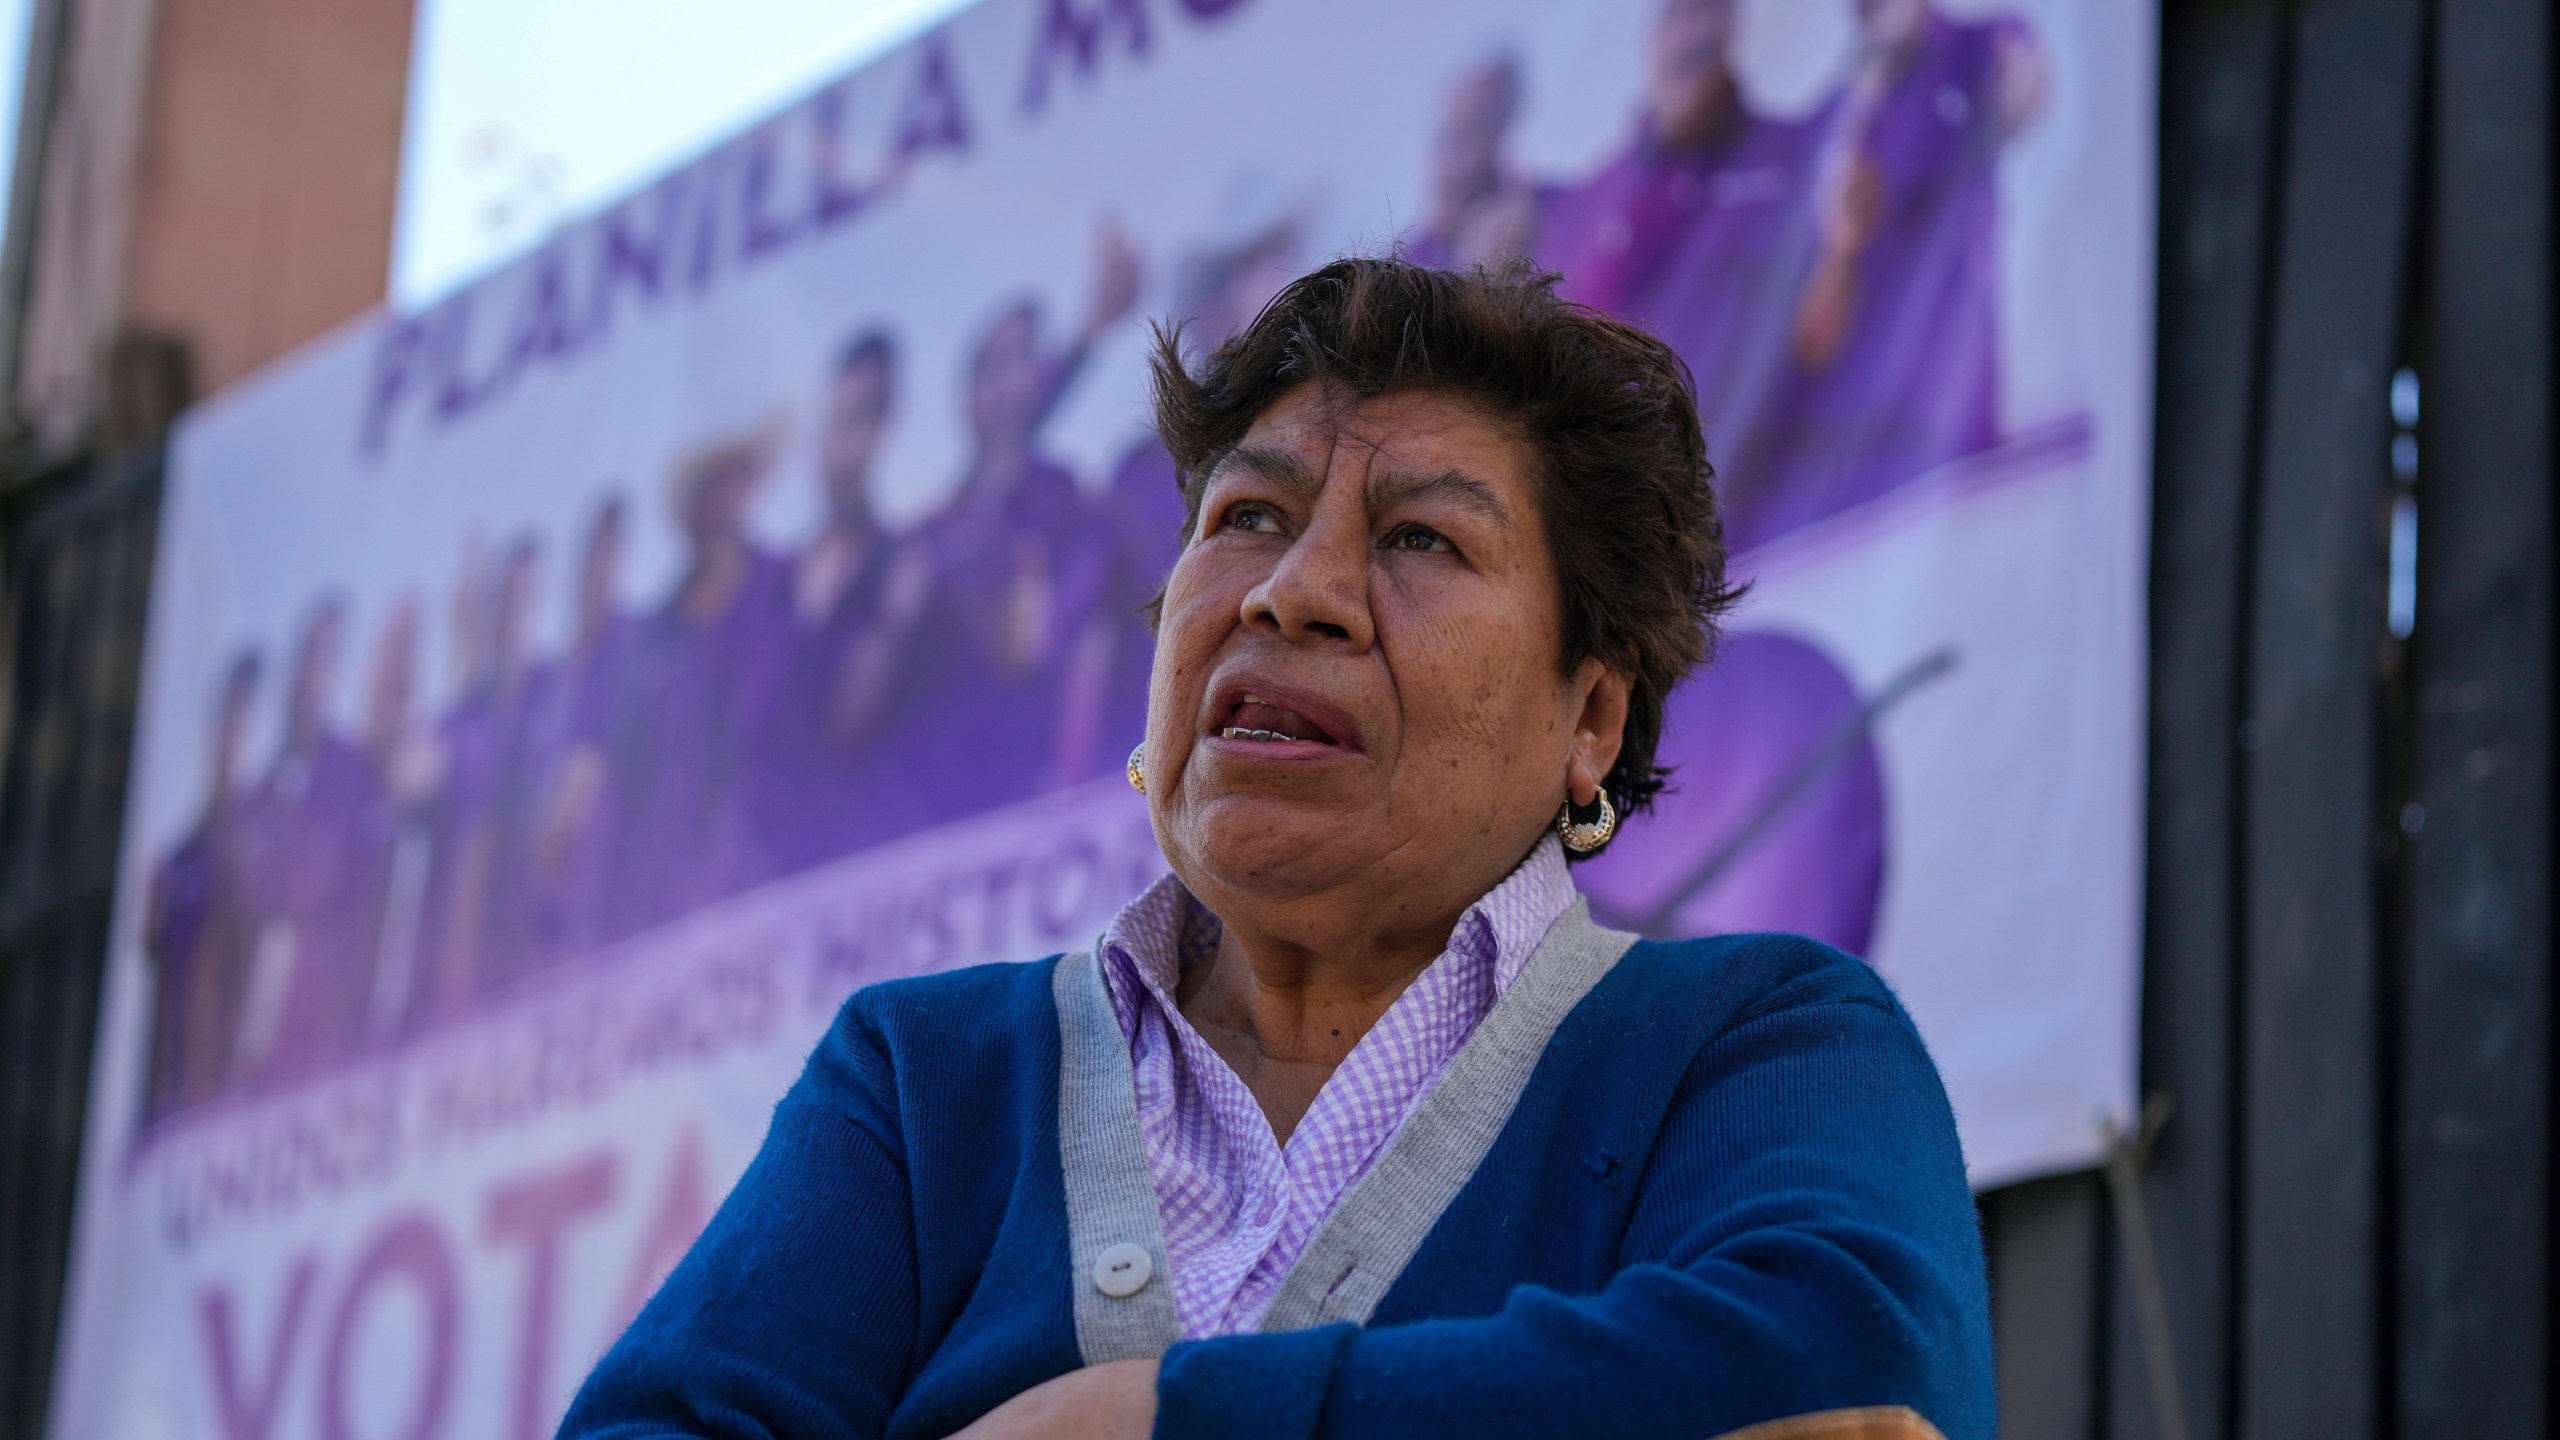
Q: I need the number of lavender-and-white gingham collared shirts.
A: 1